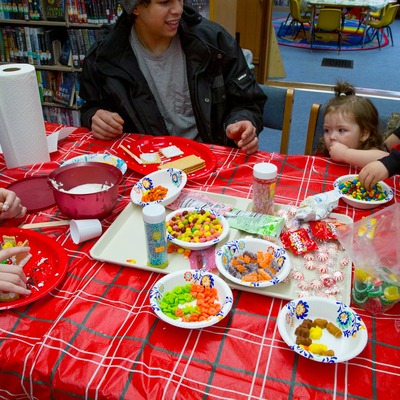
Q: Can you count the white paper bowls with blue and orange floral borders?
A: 6